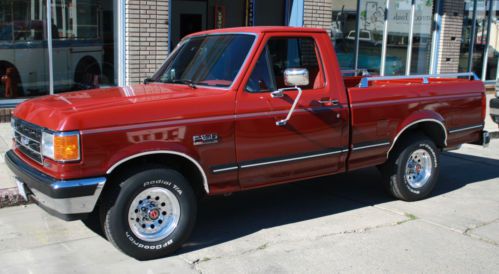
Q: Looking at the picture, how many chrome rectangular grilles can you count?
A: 1